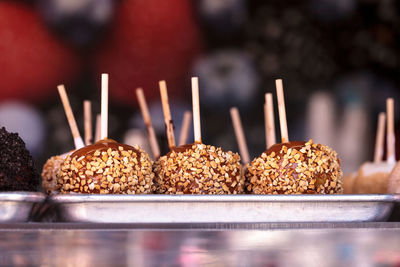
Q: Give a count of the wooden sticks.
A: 13